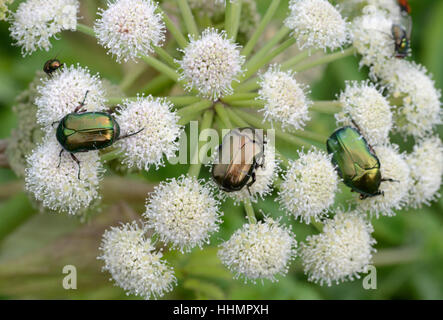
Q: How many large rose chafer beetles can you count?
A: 3